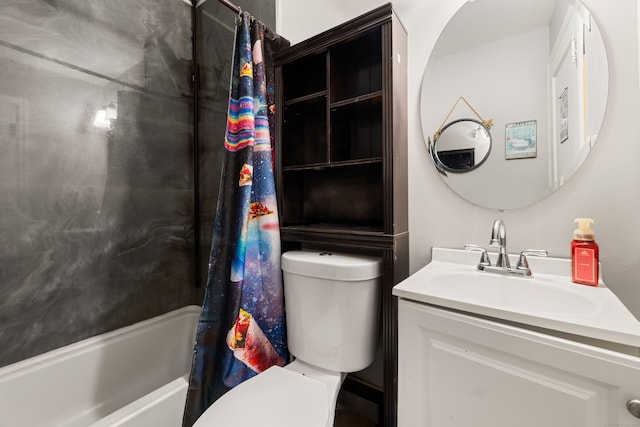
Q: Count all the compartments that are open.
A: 5